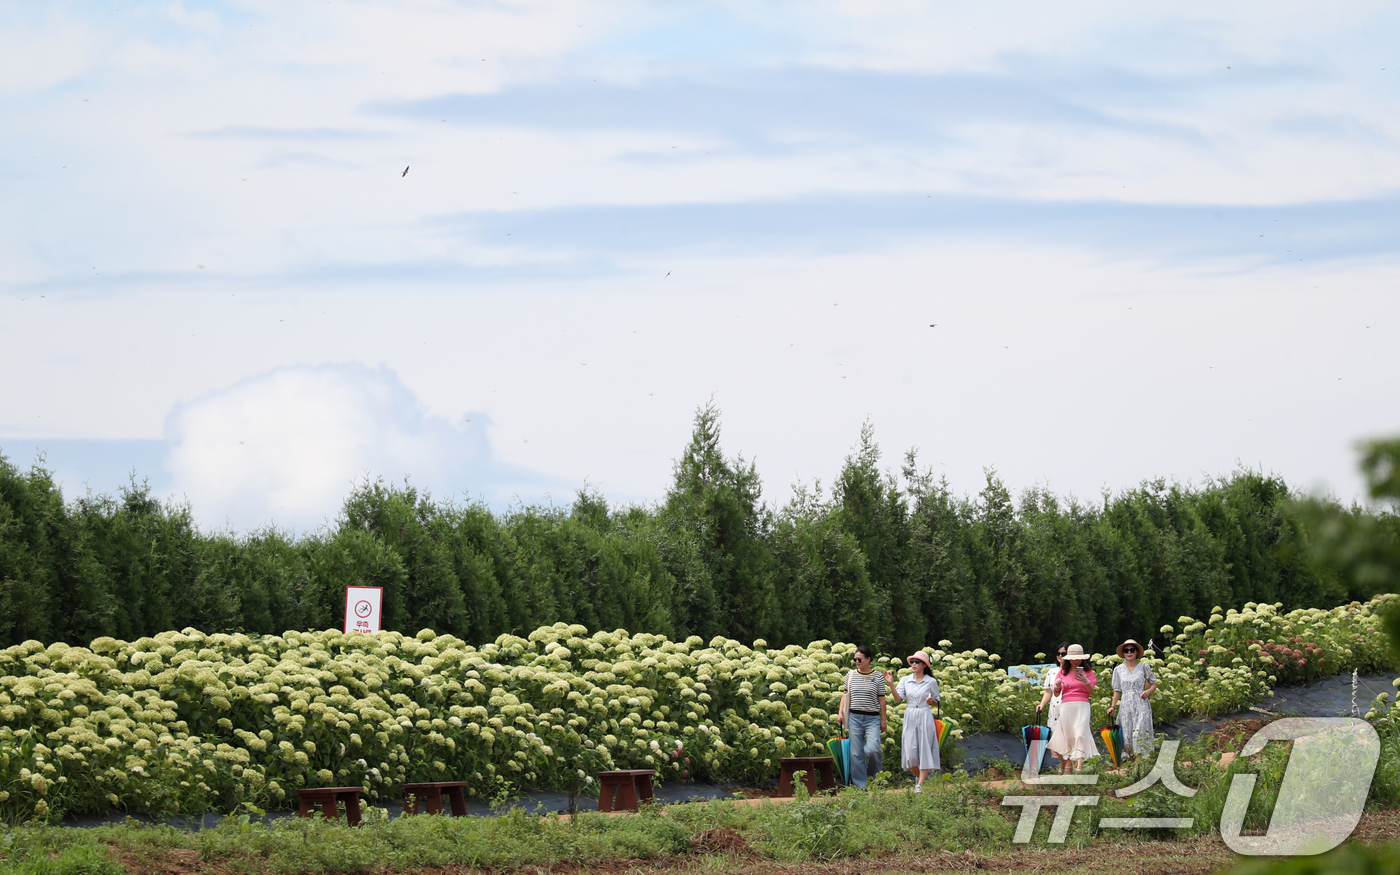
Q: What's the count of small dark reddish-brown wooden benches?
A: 4